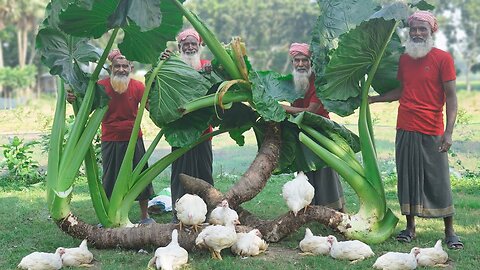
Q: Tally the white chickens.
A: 12